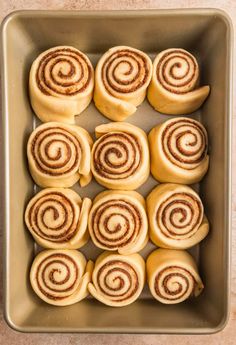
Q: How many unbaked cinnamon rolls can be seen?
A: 12